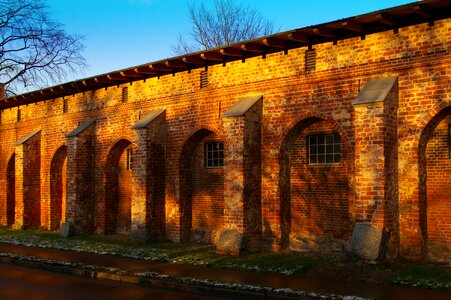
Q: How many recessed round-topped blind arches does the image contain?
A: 6